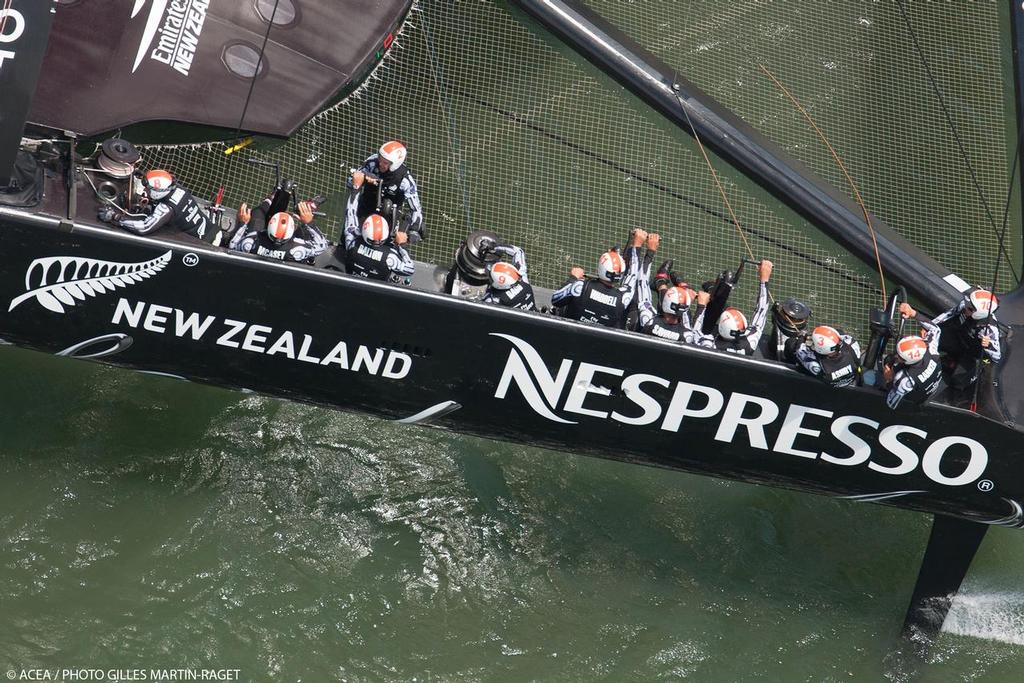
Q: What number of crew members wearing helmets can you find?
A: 11